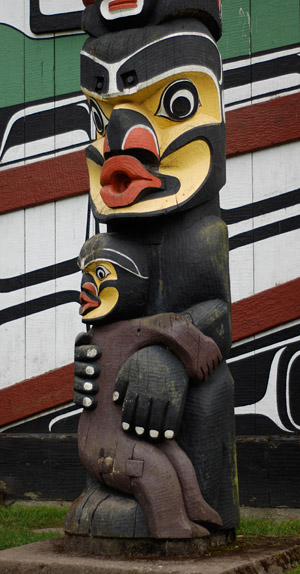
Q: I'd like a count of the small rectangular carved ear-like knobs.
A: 2